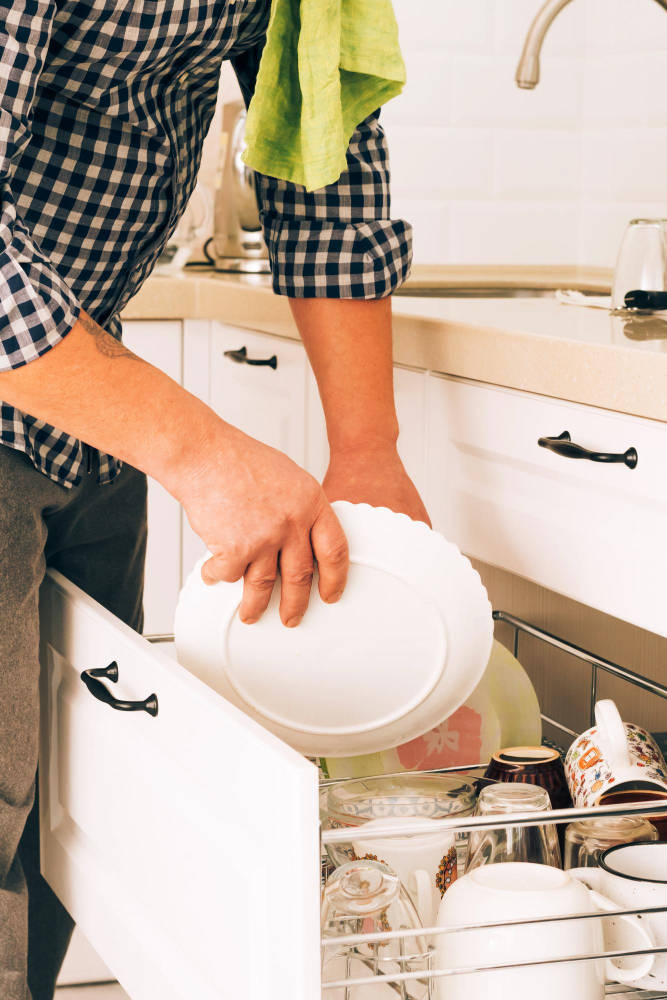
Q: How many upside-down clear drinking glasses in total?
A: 4